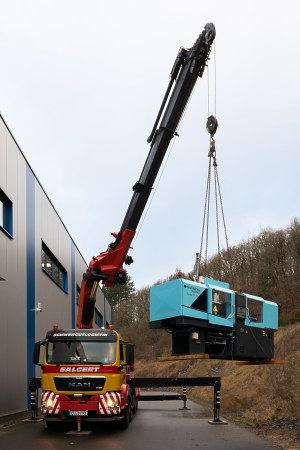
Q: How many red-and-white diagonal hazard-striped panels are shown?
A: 2